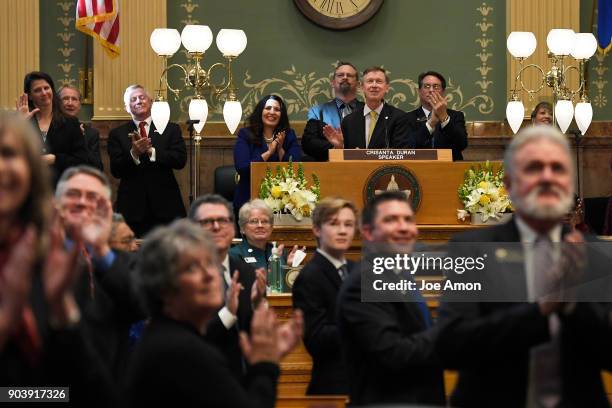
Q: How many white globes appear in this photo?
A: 12